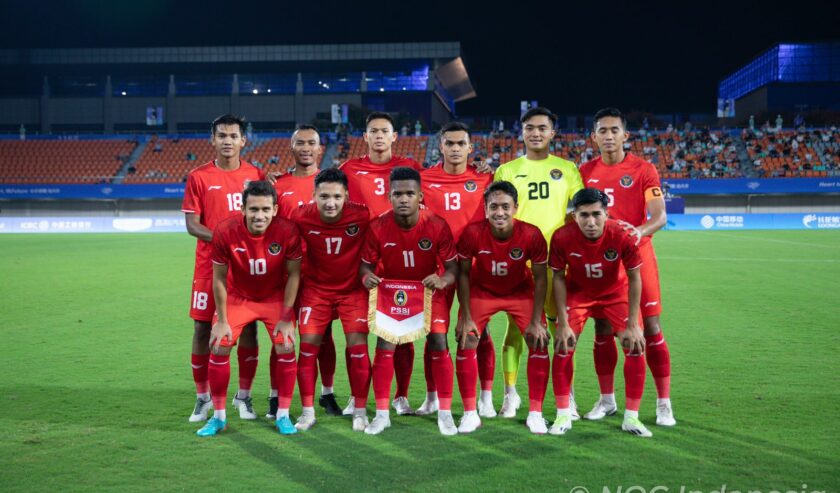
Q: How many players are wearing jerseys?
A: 11